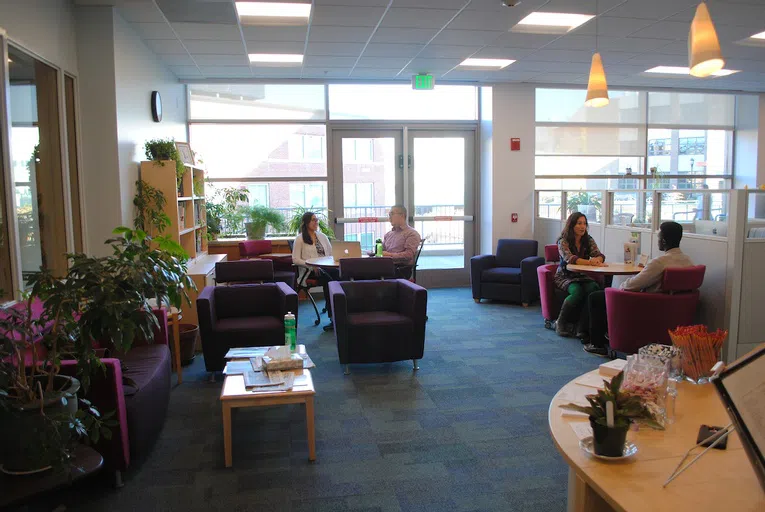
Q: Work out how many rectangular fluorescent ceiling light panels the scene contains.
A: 6